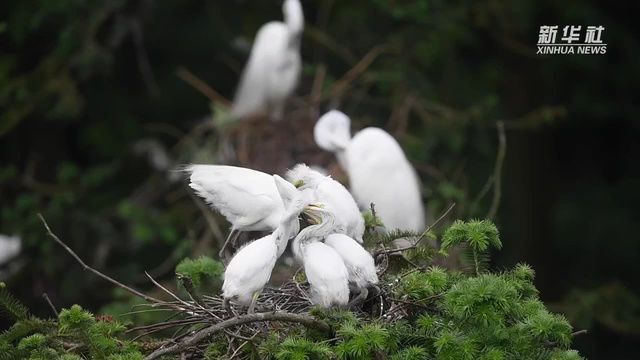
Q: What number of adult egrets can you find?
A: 3